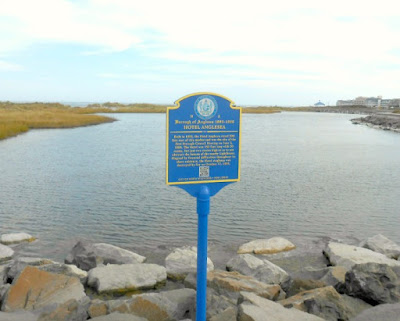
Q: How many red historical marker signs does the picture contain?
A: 0